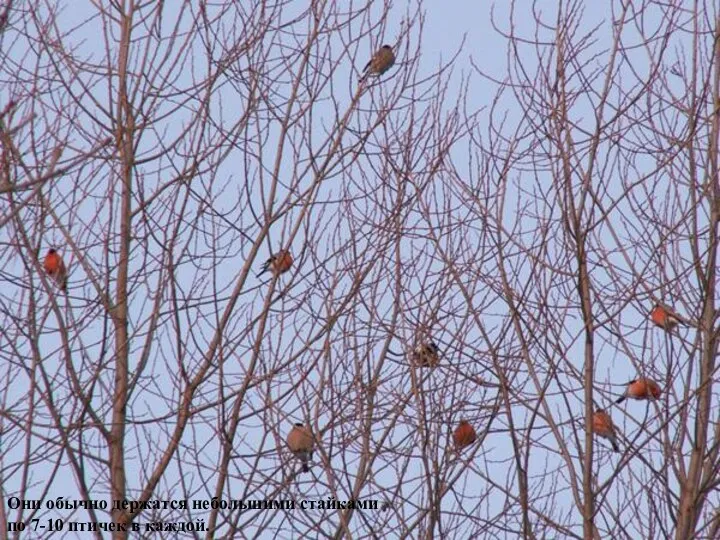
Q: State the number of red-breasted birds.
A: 6